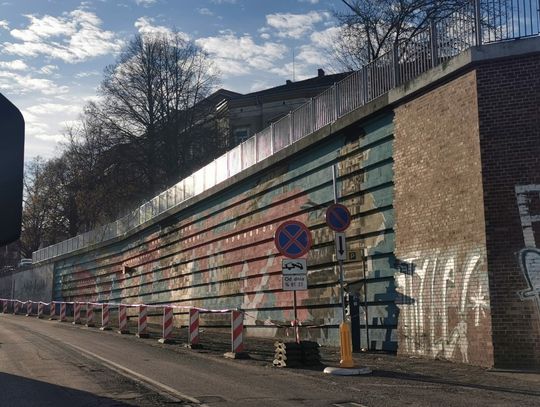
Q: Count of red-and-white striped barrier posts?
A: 14